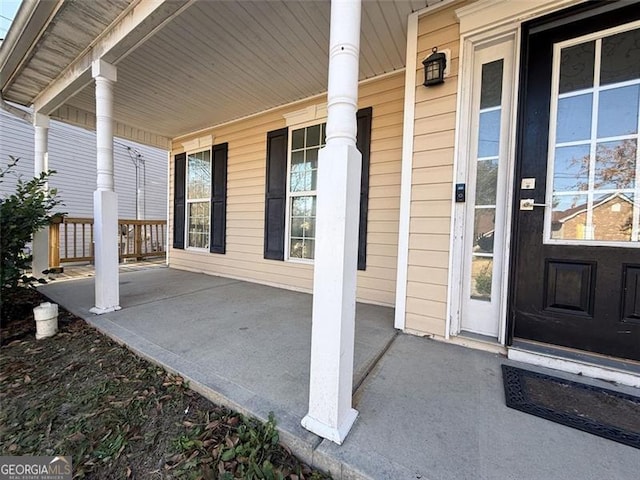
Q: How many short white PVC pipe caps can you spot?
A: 1